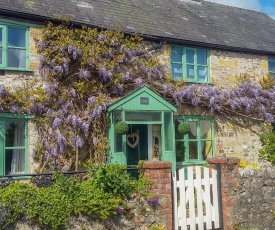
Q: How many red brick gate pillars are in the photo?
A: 2